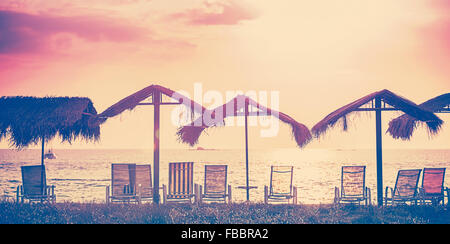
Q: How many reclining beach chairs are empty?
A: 9